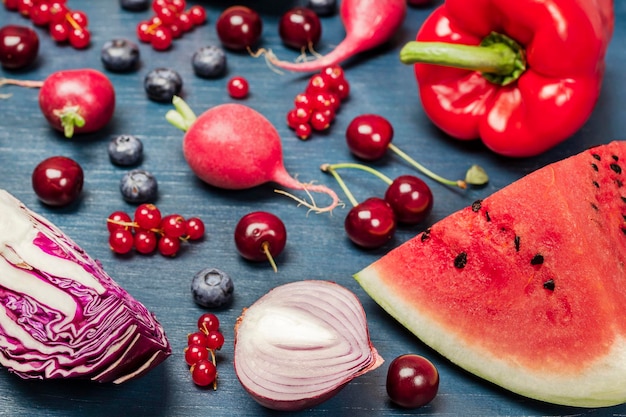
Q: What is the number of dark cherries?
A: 9